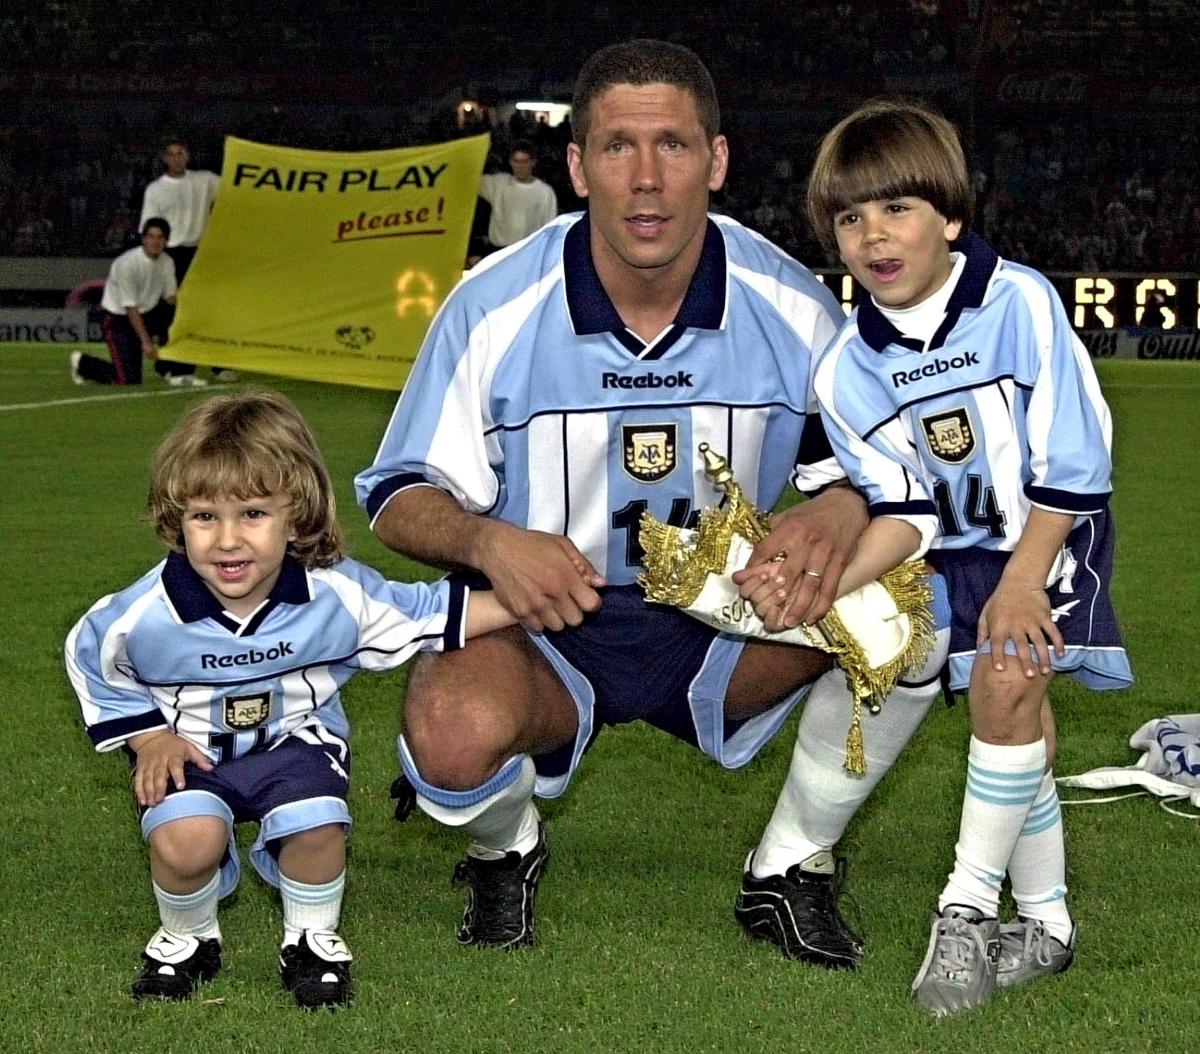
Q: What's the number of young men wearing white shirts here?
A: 3